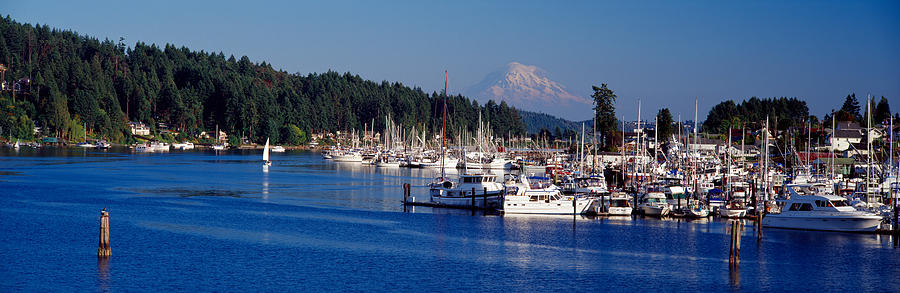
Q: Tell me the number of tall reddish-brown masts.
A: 1